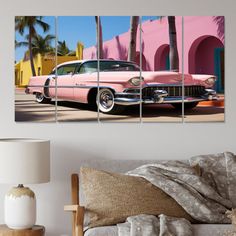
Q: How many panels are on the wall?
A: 5